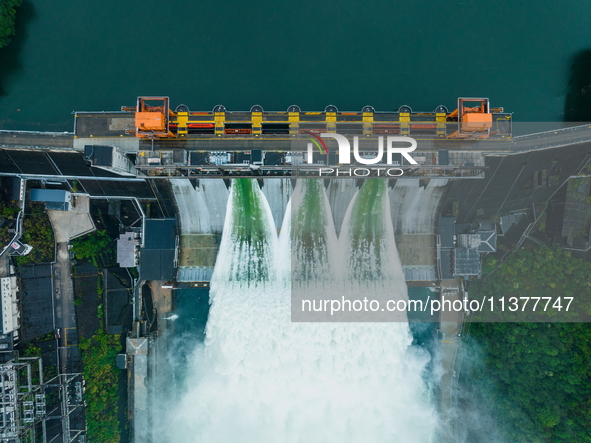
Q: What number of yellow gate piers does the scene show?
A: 8